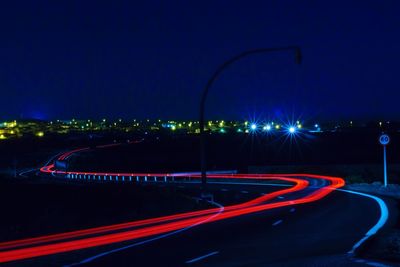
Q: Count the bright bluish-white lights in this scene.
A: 3